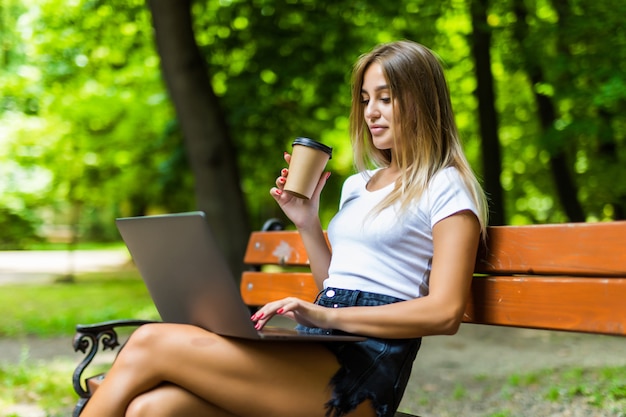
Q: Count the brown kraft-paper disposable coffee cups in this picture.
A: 1